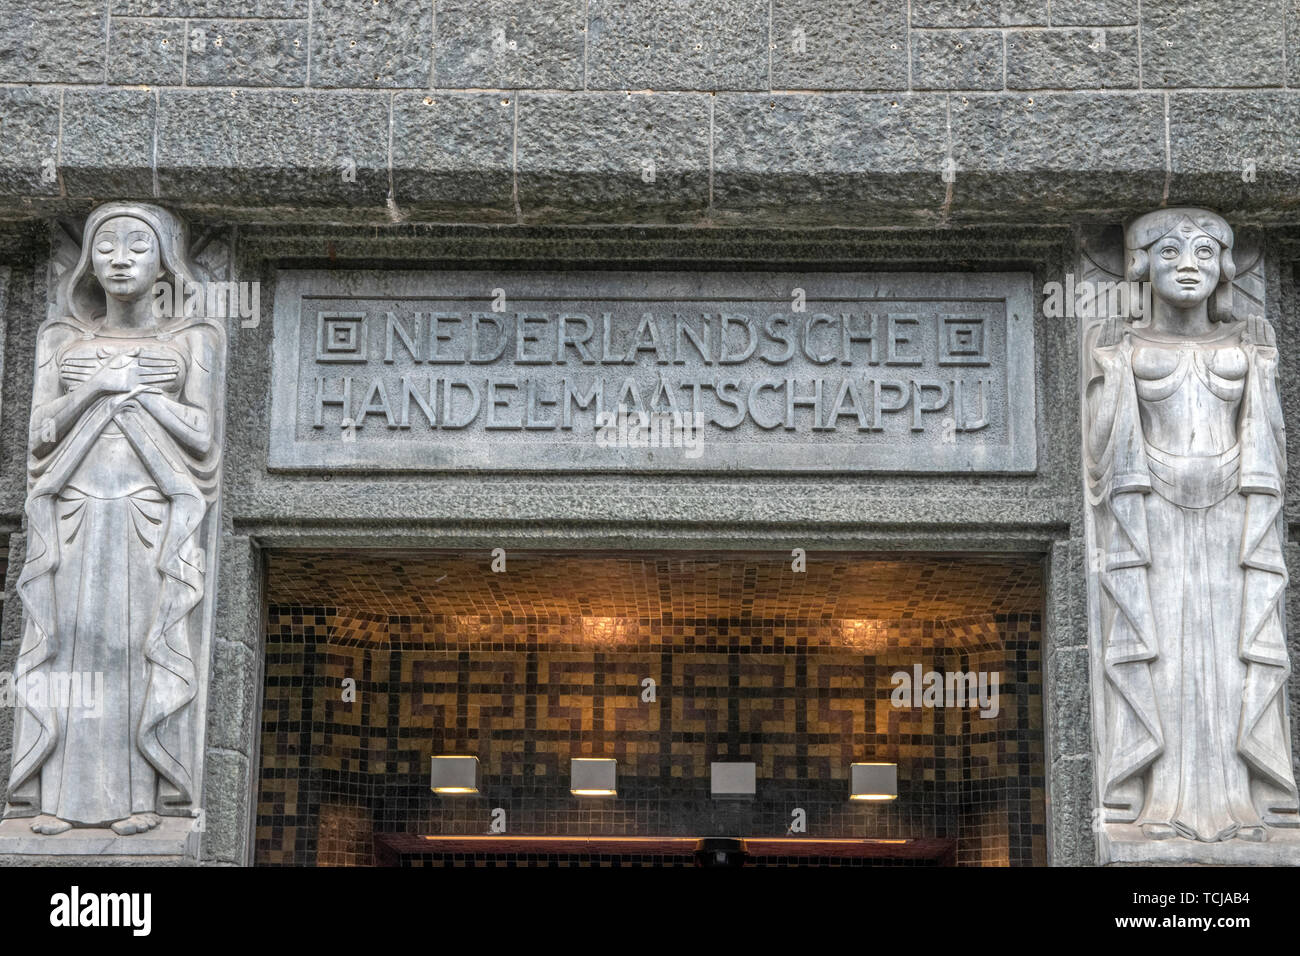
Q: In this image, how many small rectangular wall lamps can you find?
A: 4